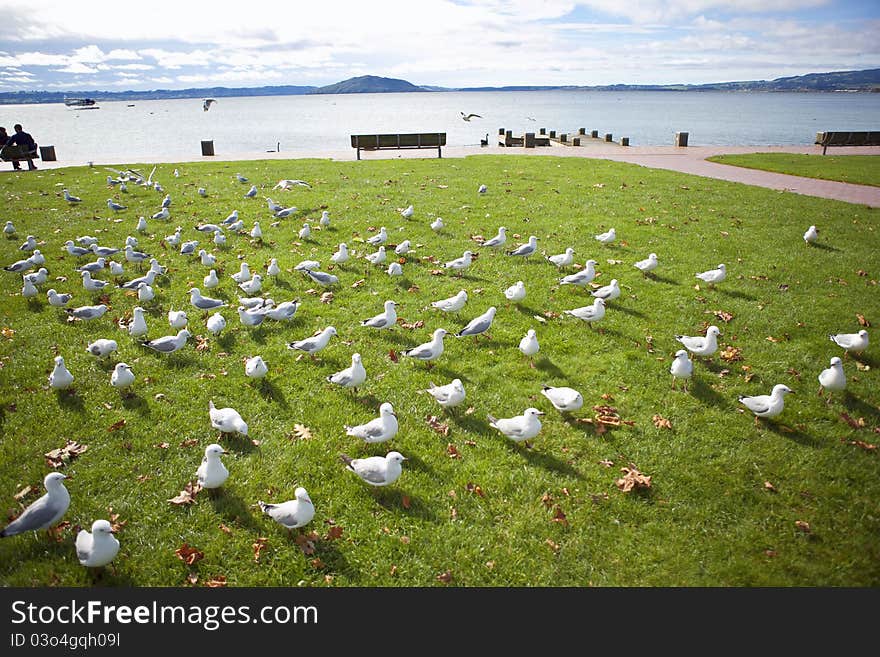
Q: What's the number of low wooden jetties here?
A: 1